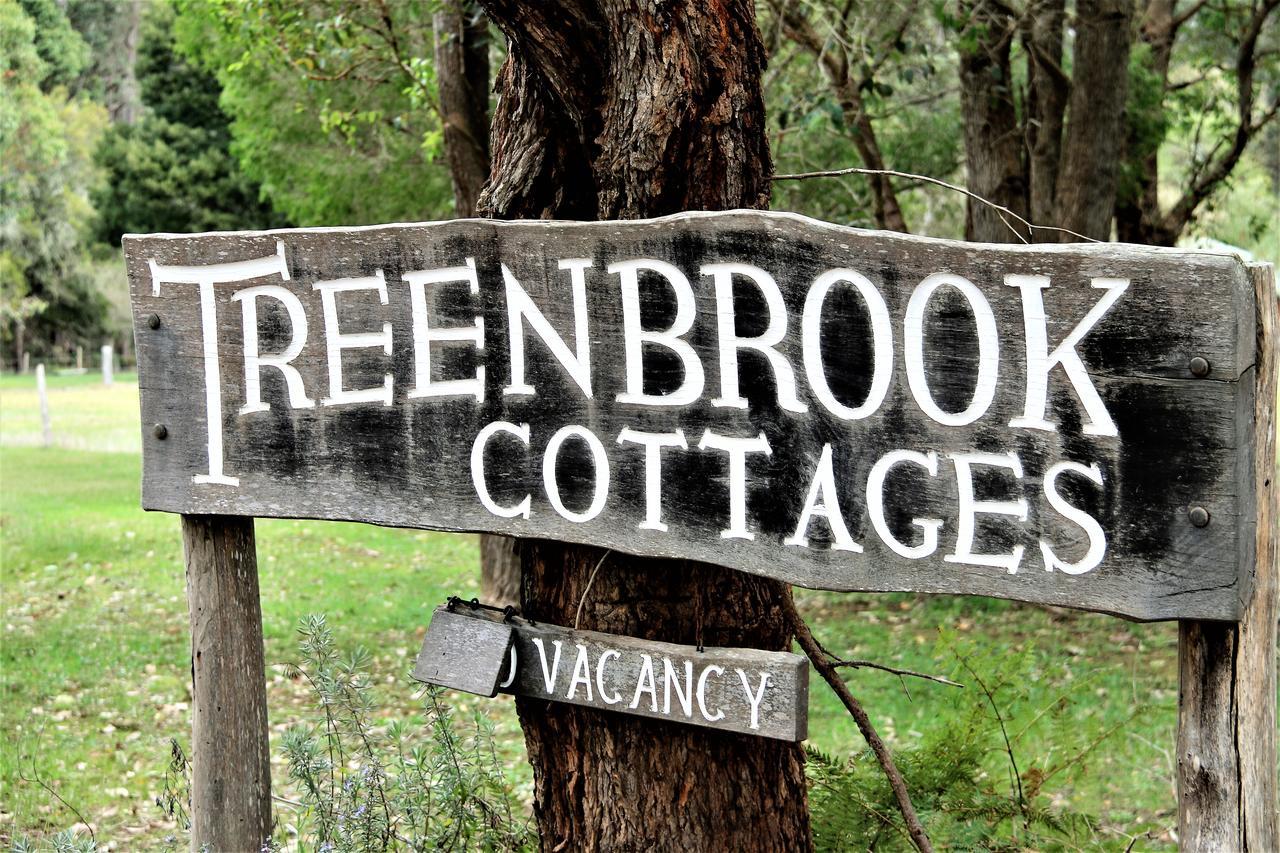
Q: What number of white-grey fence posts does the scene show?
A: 2